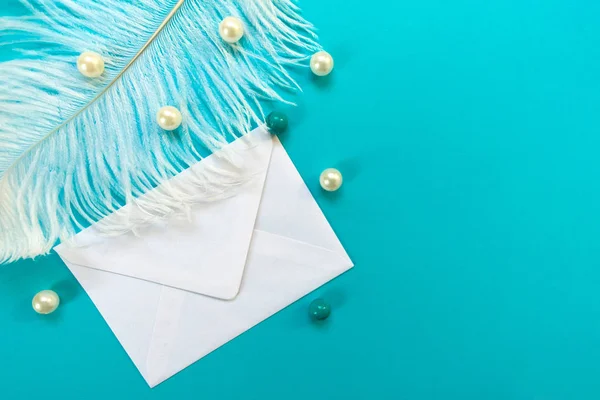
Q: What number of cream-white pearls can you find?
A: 6